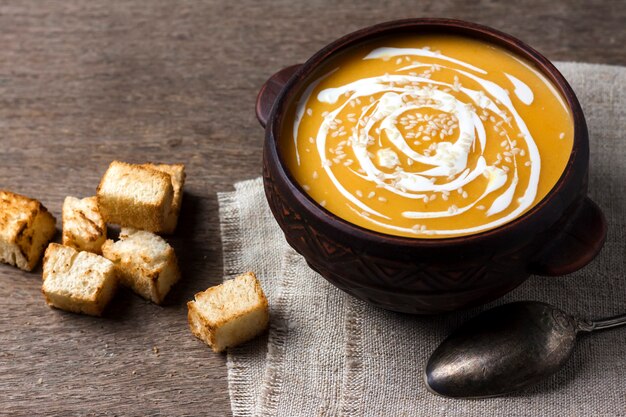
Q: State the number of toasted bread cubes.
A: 7